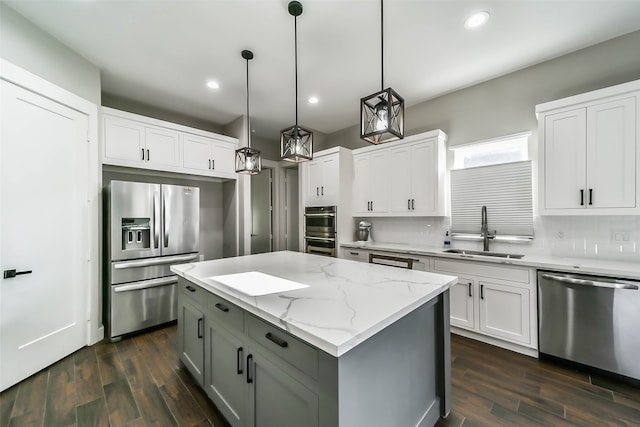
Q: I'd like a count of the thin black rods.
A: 3